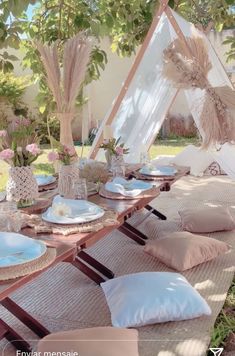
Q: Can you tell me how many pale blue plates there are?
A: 5